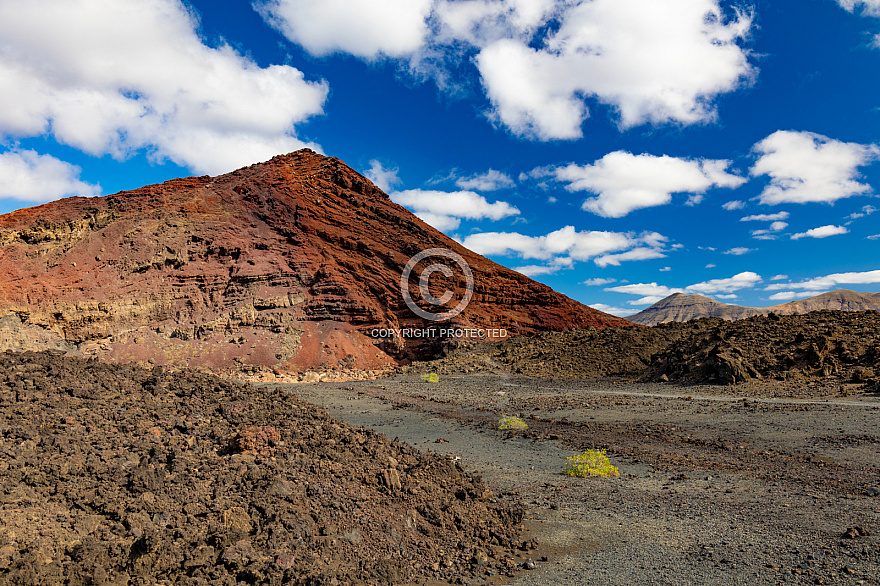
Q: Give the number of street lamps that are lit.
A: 0